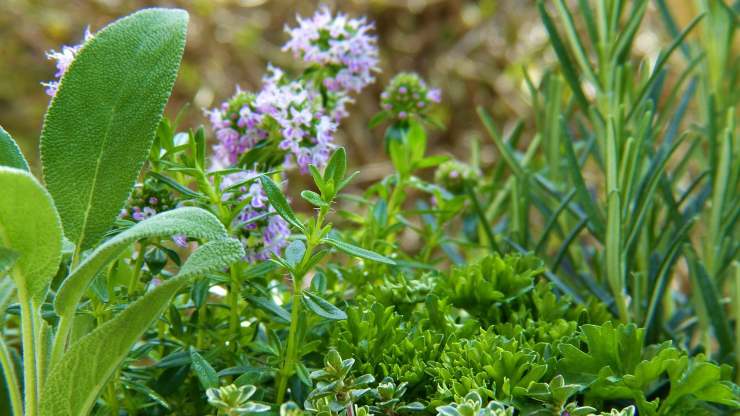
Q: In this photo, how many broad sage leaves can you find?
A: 5